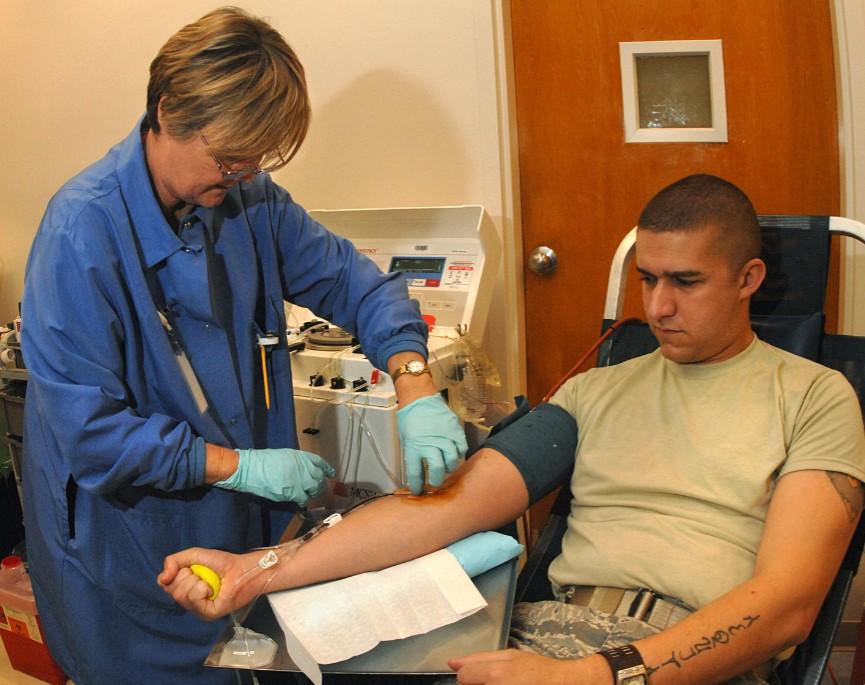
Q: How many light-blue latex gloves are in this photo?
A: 2